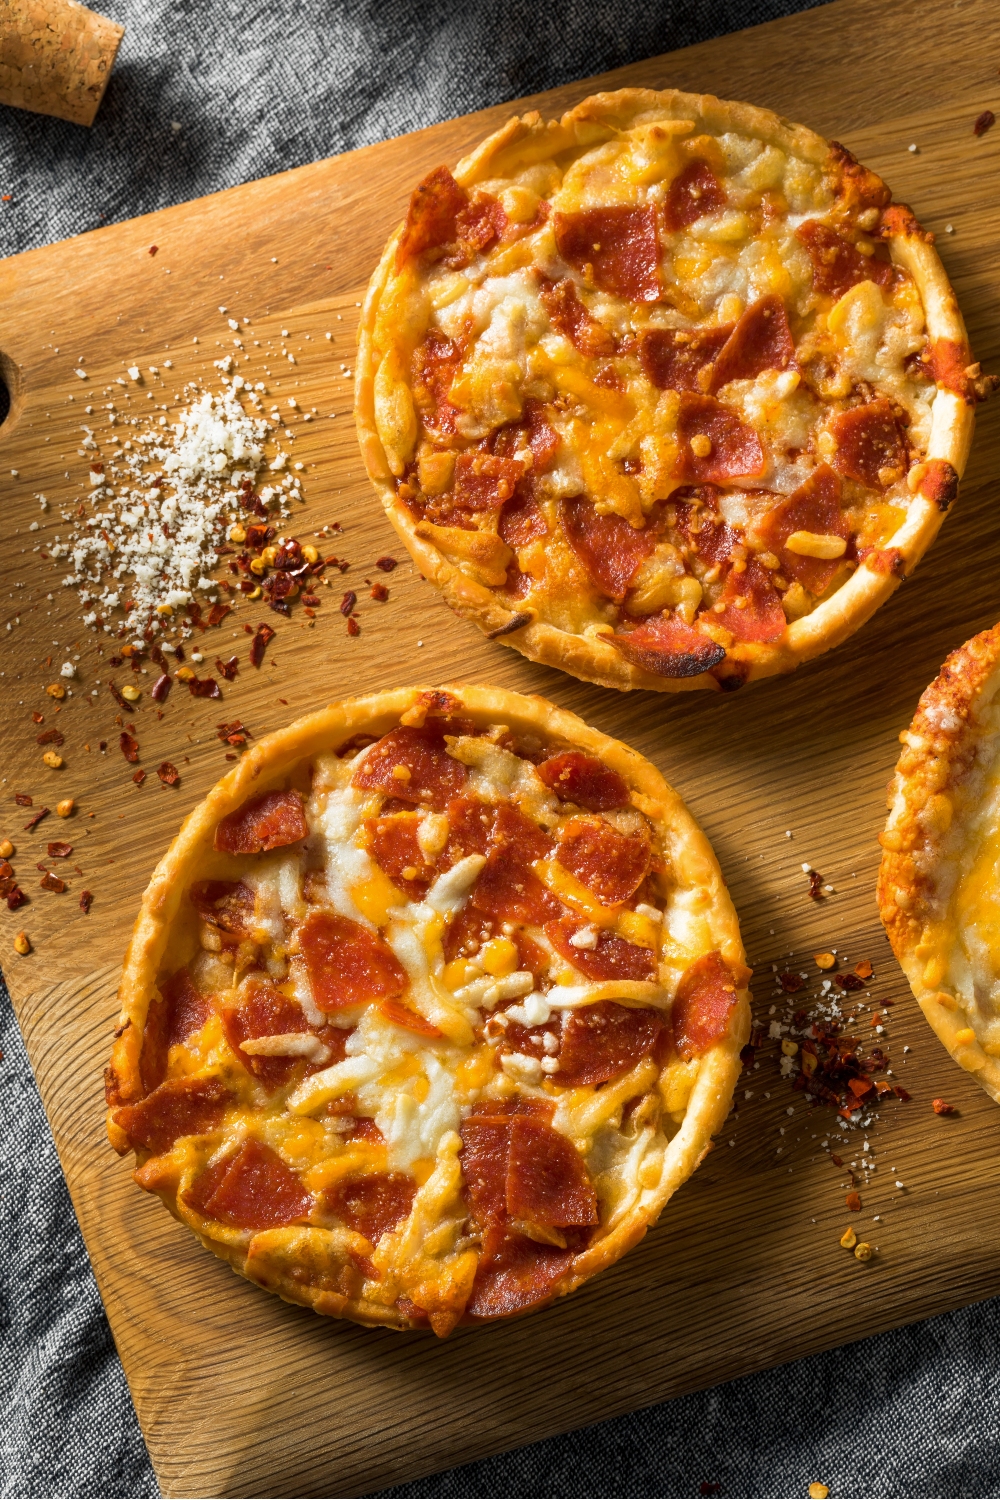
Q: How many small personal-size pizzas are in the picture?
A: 3